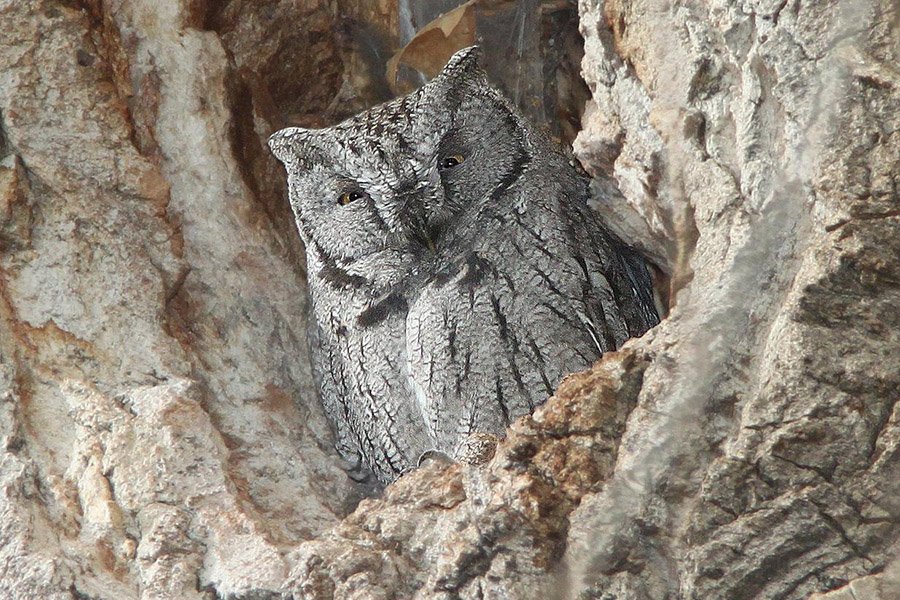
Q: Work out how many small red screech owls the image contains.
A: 0